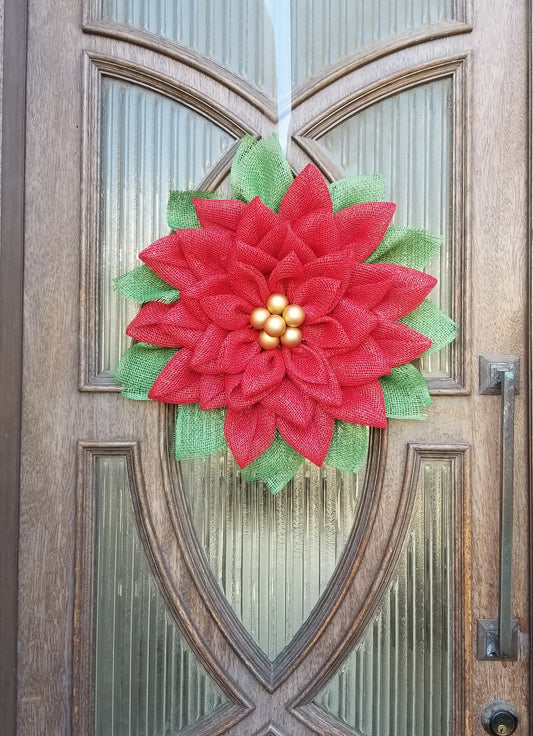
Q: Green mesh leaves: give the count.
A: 11